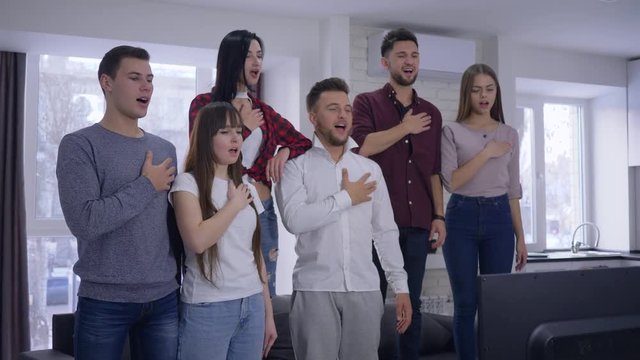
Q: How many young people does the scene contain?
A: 6